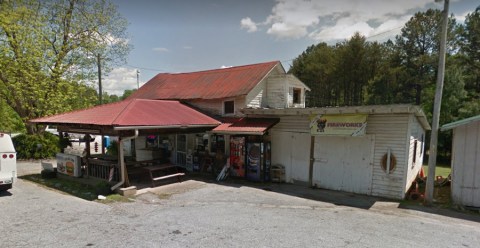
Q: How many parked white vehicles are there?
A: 1